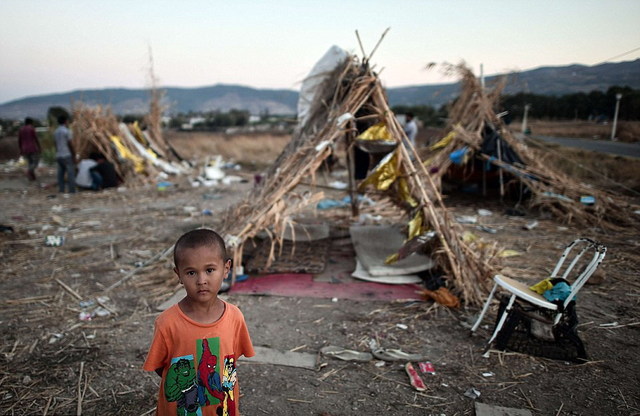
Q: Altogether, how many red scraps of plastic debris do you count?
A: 2